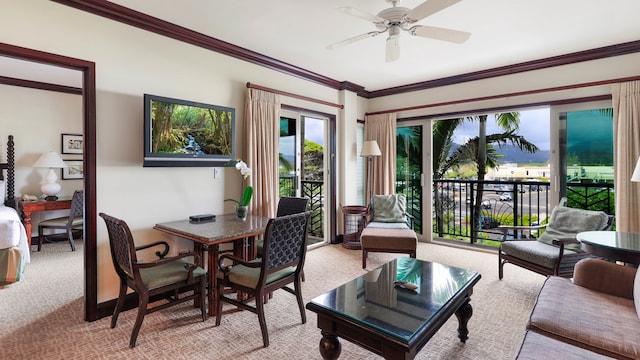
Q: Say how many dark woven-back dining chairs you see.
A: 3